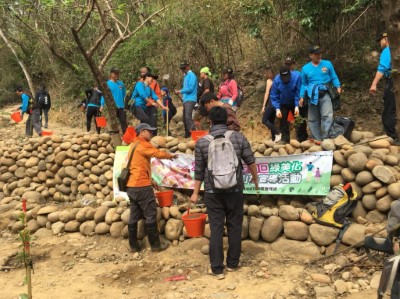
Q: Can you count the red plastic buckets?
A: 8